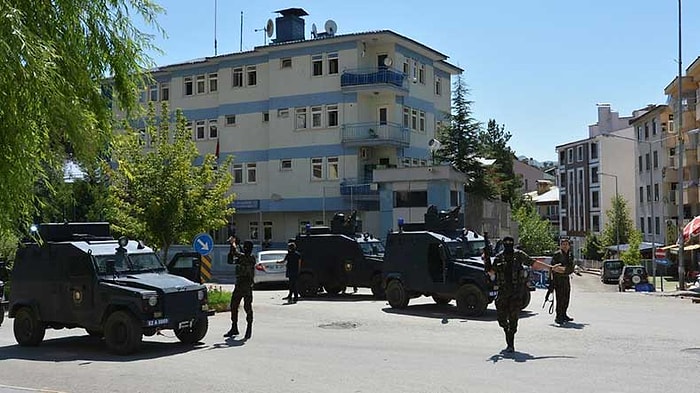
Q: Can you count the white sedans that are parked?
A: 1